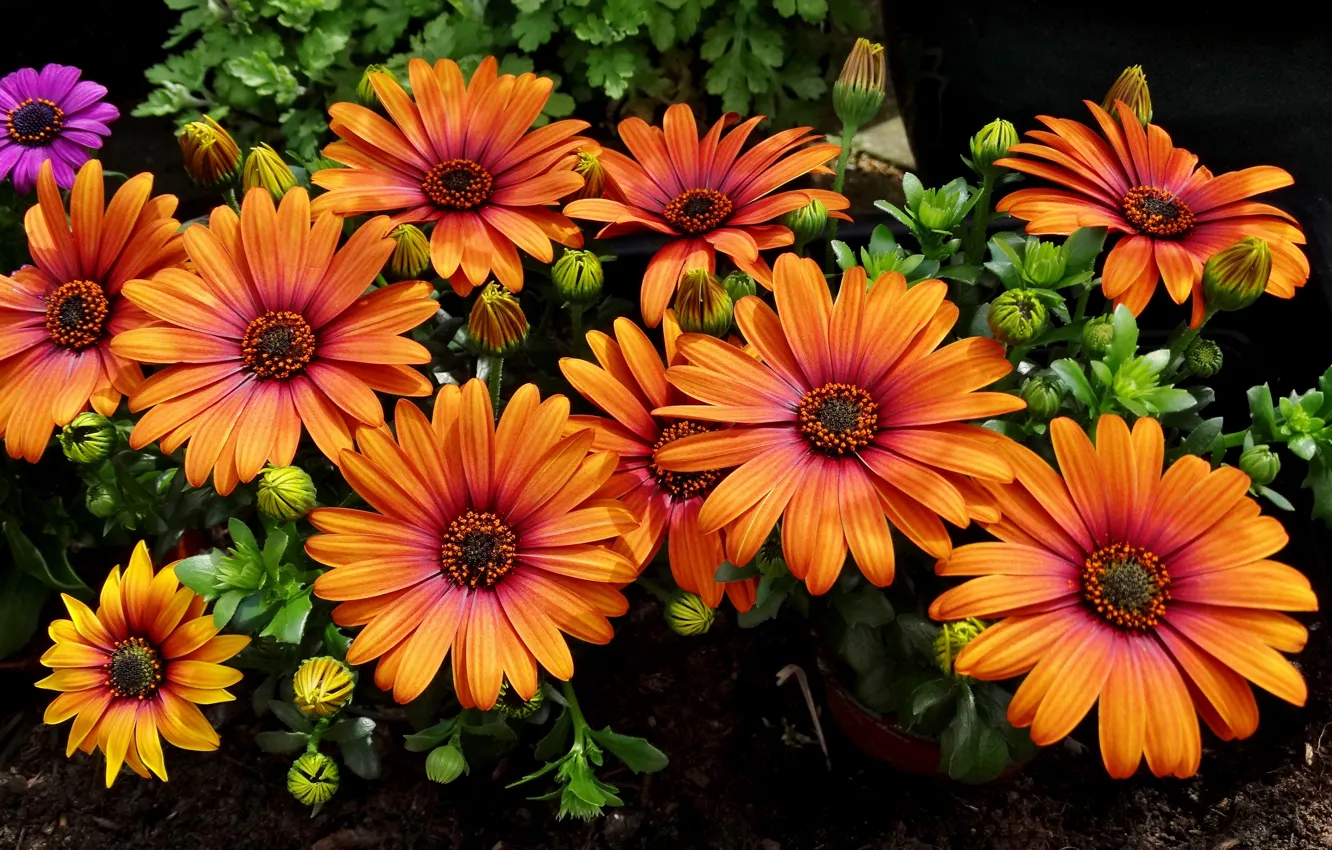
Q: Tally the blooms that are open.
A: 11